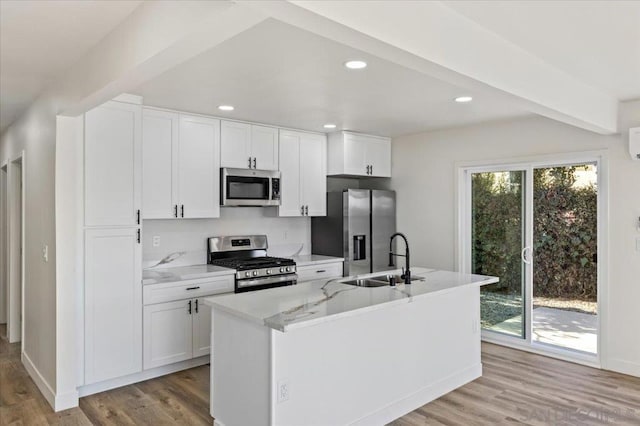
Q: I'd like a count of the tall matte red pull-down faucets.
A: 0